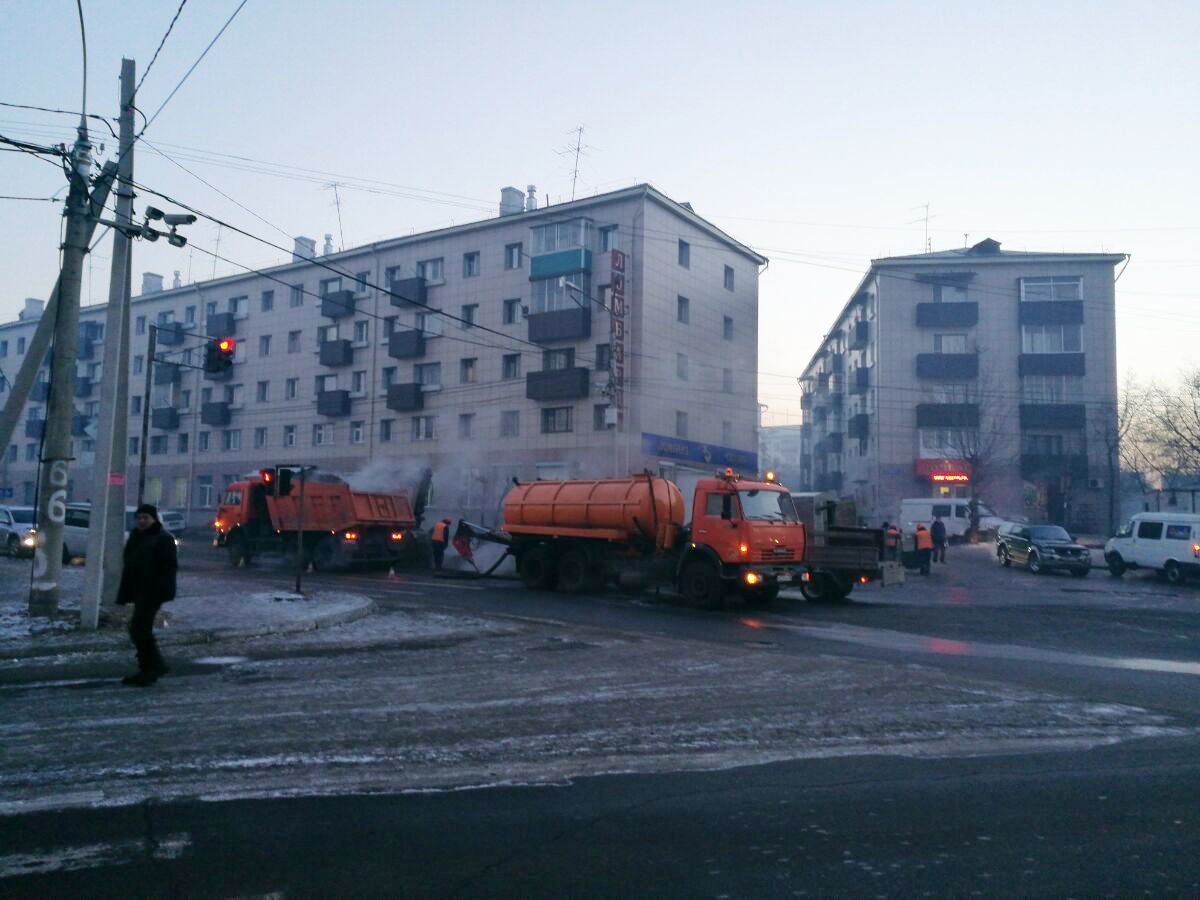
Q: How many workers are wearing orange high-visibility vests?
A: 3